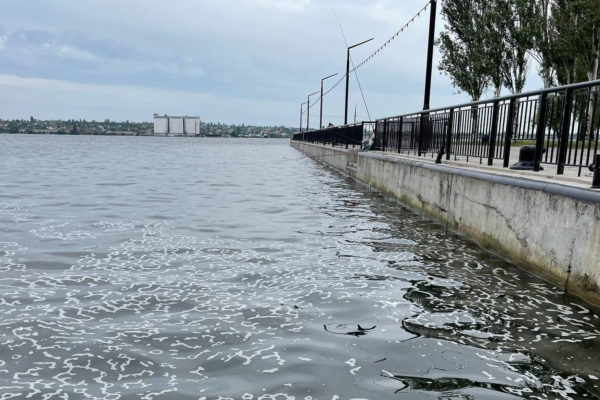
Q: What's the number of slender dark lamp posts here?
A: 5